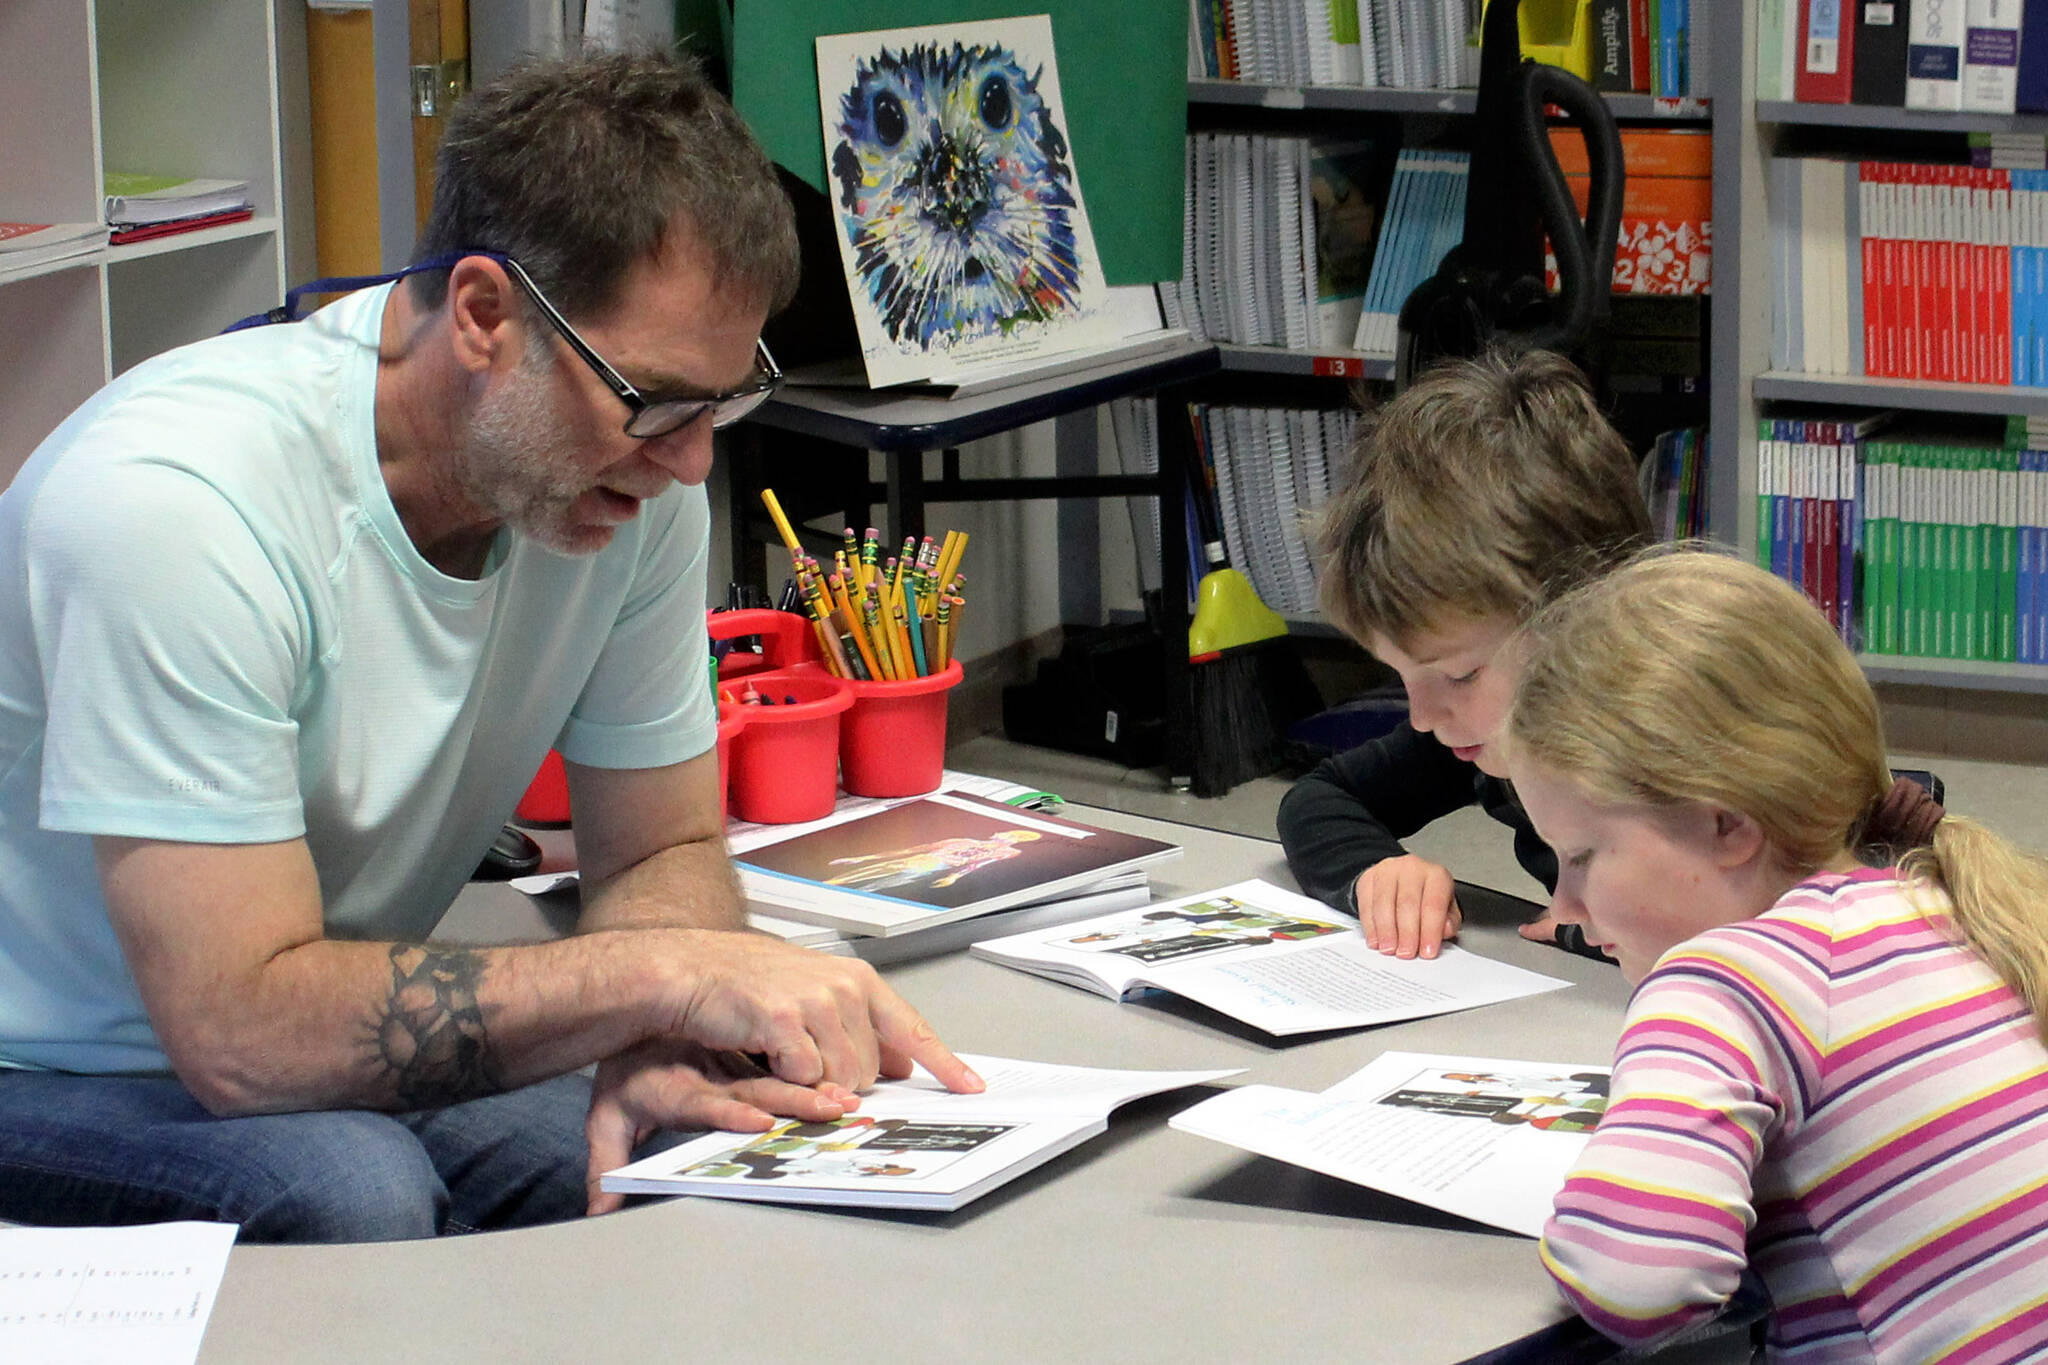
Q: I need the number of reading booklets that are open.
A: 3